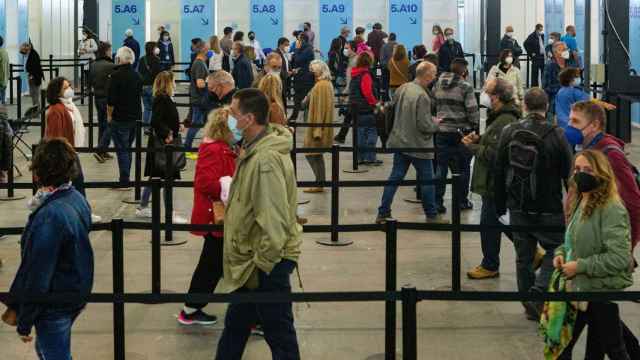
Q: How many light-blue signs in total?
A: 5